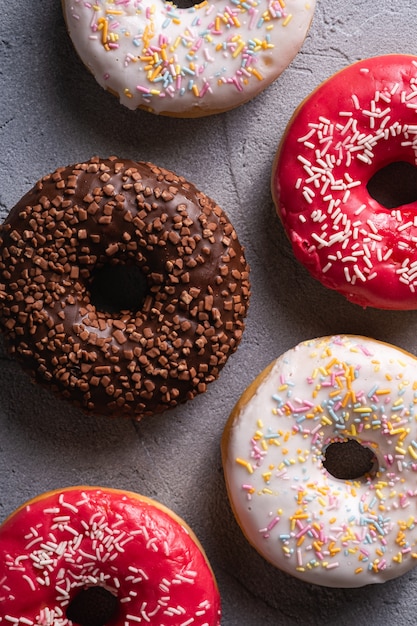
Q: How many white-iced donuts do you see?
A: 2